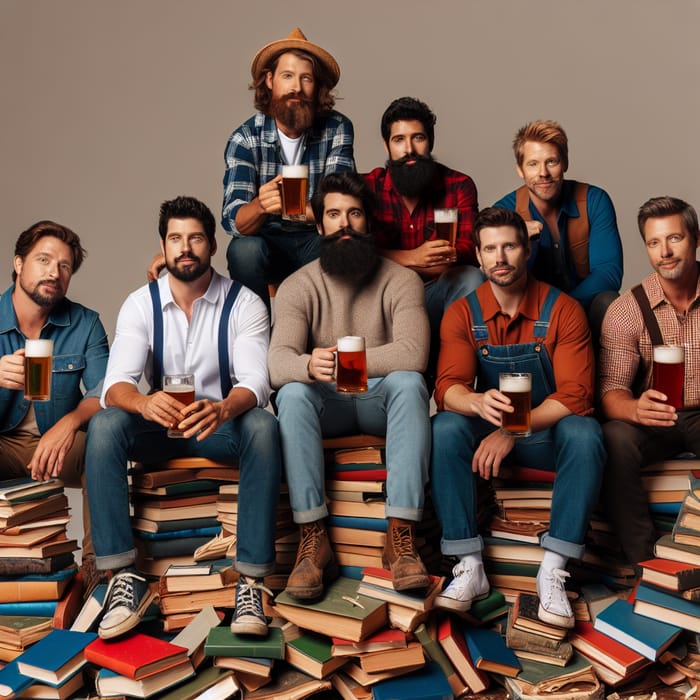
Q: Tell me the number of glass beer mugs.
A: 7